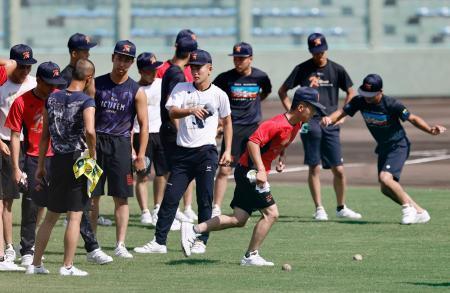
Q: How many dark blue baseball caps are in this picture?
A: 12